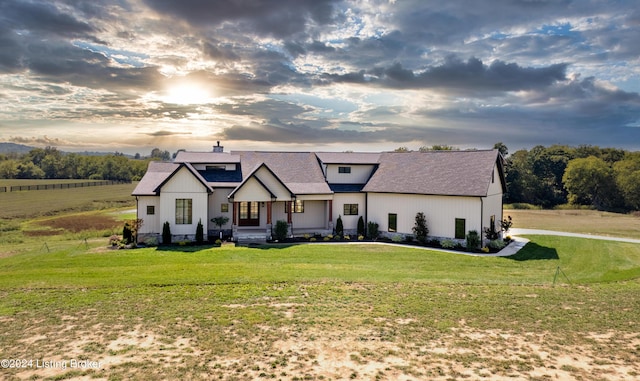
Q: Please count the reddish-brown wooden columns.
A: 4